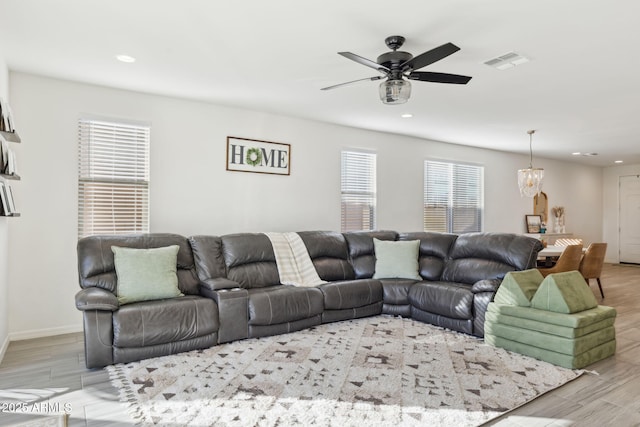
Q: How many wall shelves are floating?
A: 3